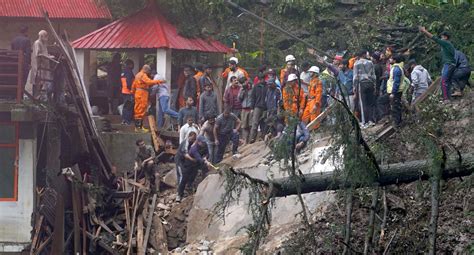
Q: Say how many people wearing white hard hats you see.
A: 4